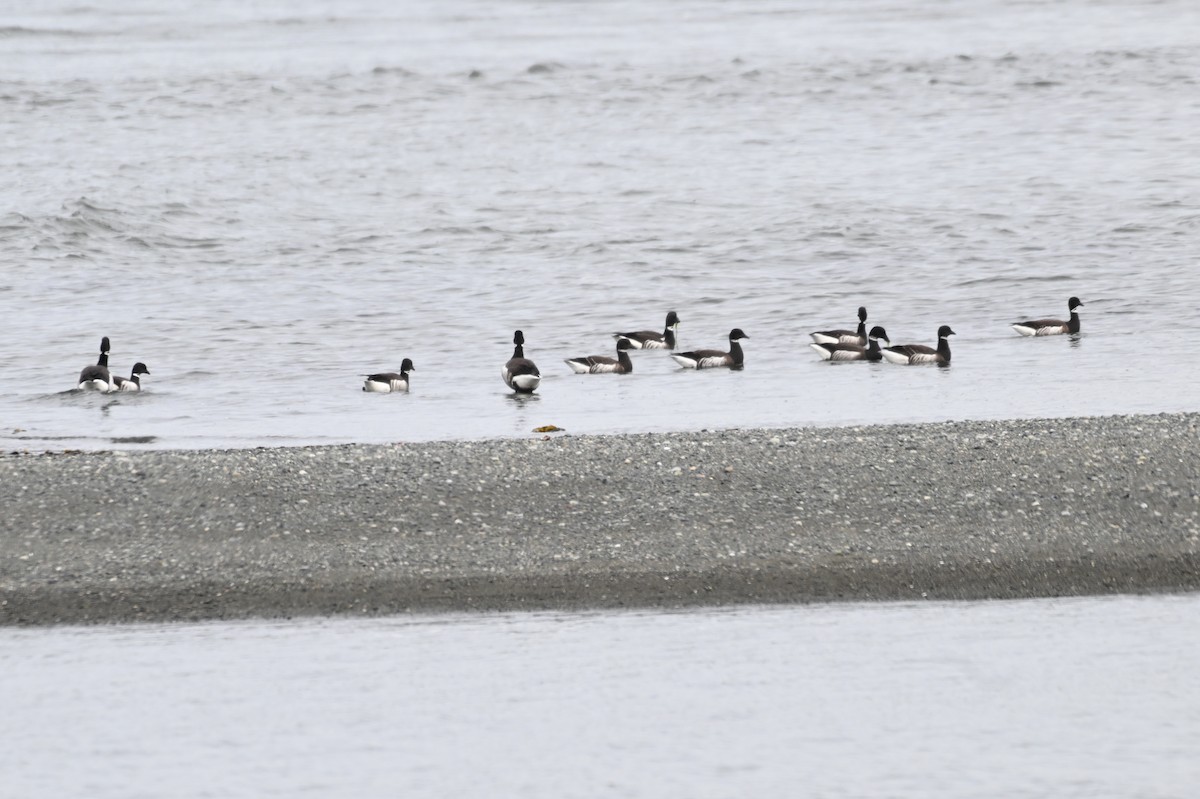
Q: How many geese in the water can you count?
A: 11